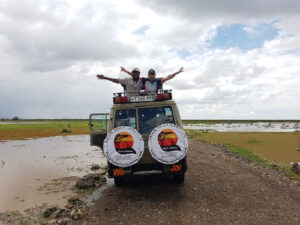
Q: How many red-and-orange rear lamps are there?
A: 2